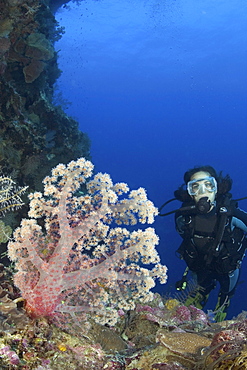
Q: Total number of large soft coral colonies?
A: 1